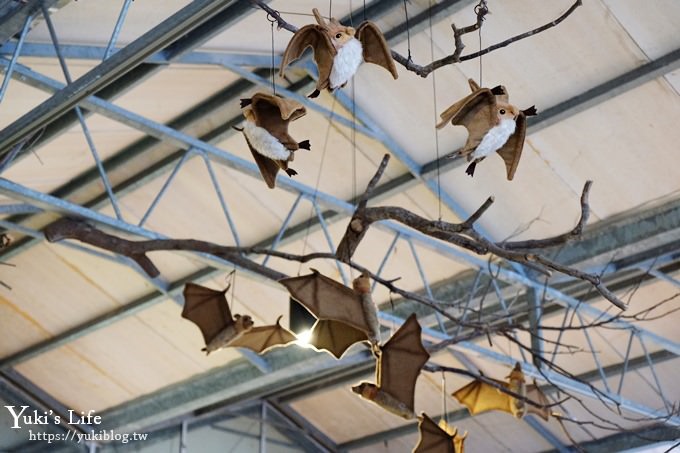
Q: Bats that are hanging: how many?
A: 8